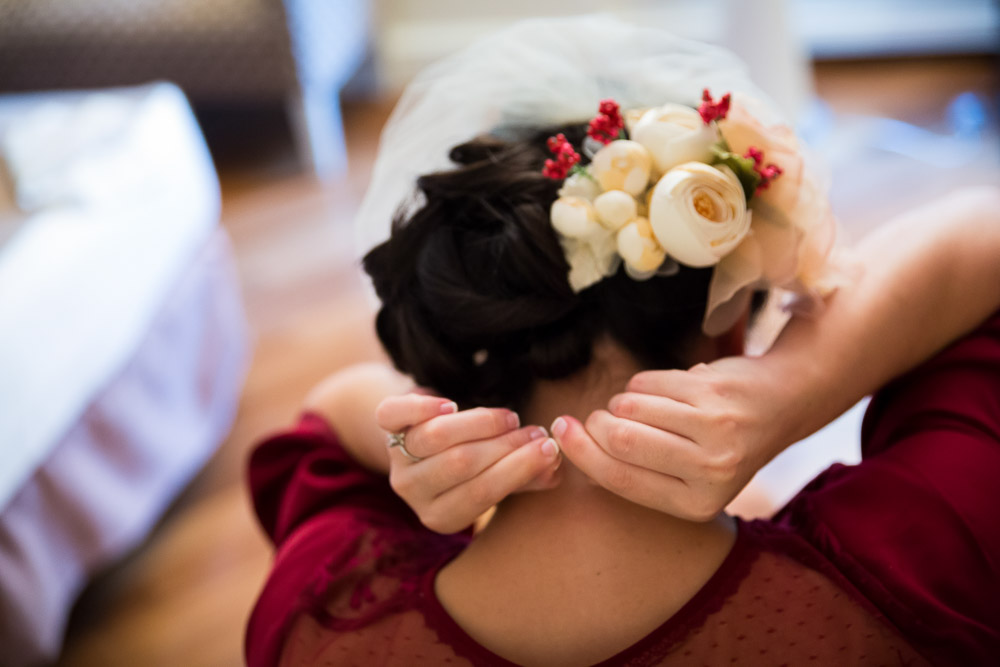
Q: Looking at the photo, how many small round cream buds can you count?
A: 4